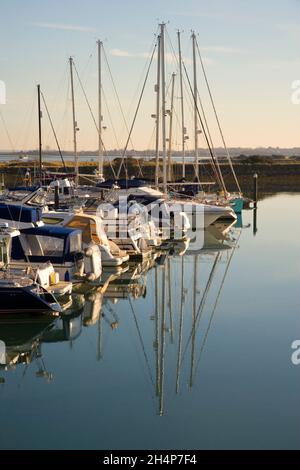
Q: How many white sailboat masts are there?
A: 7